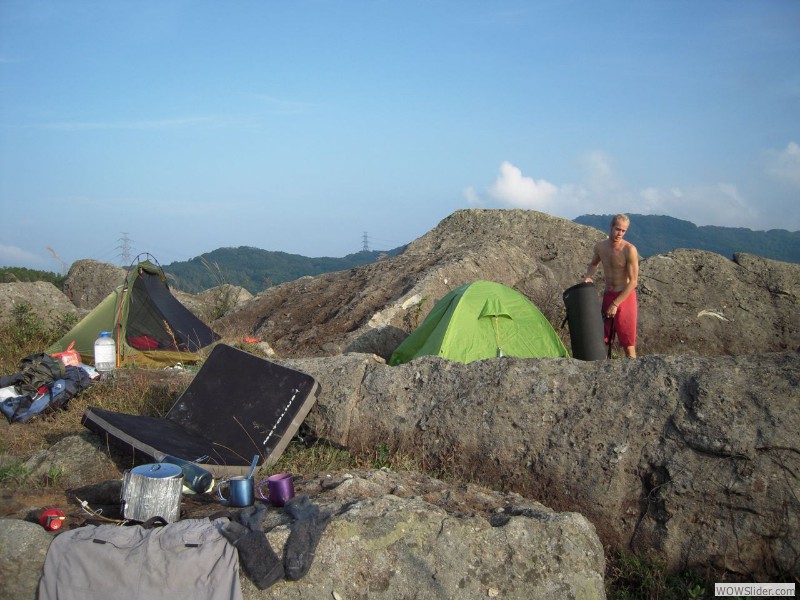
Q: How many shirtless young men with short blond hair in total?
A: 1